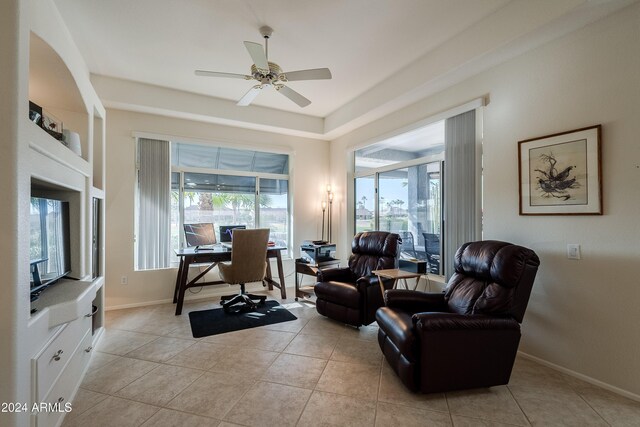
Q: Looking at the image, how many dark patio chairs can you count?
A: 2